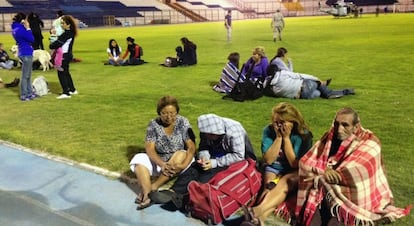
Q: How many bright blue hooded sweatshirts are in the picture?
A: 1